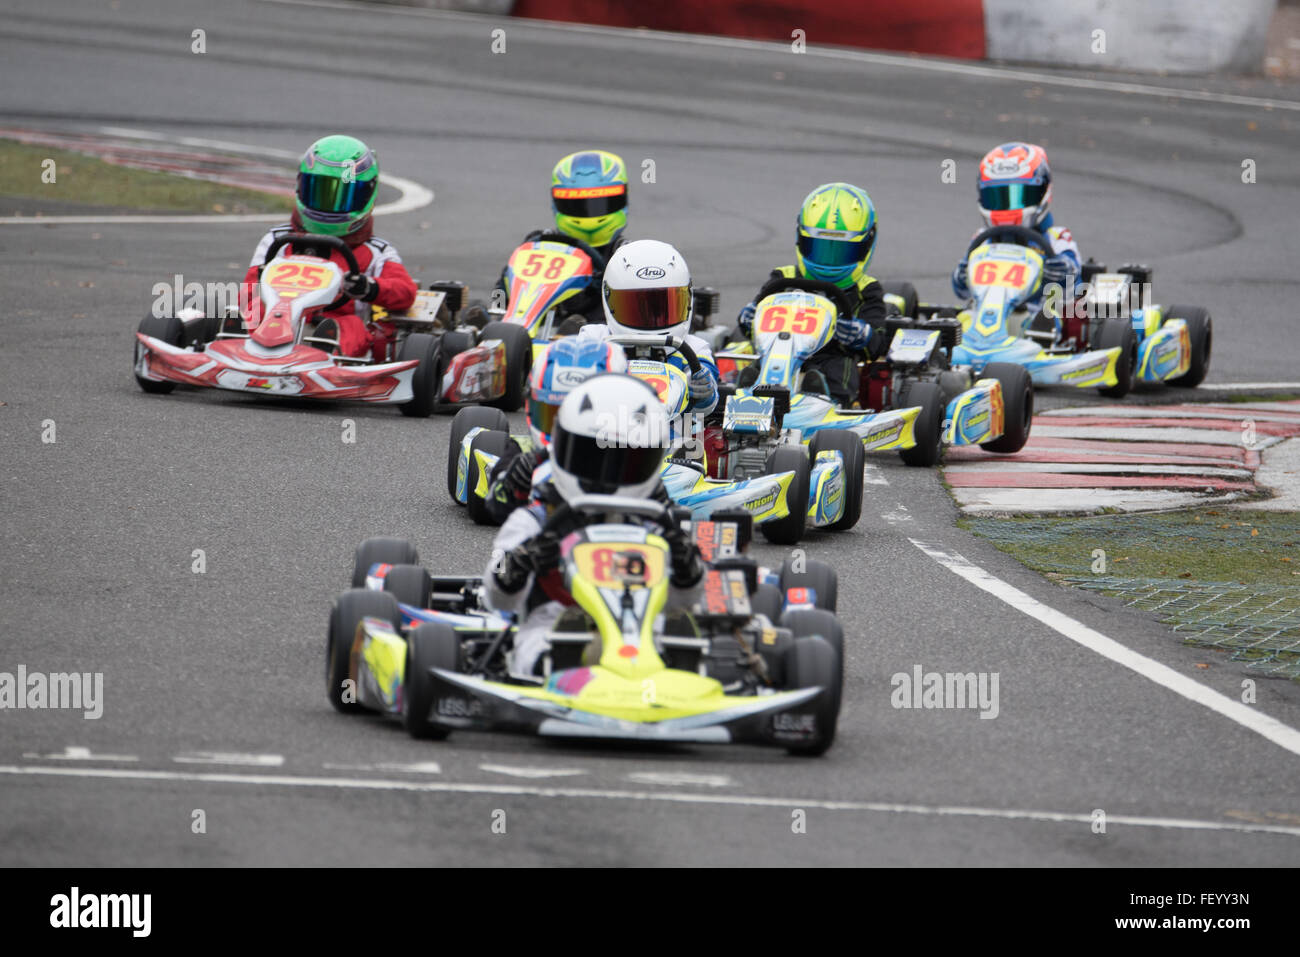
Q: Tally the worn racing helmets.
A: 7